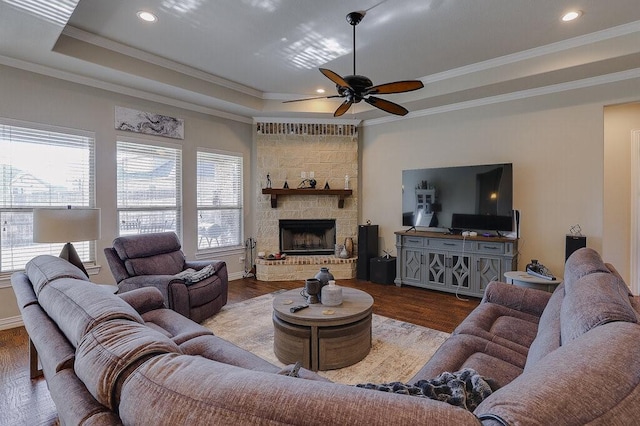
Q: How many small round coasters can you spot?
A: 2